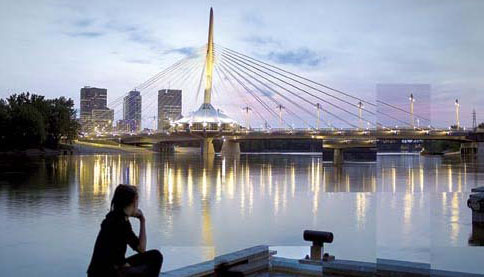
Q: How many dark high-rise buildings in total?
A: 3